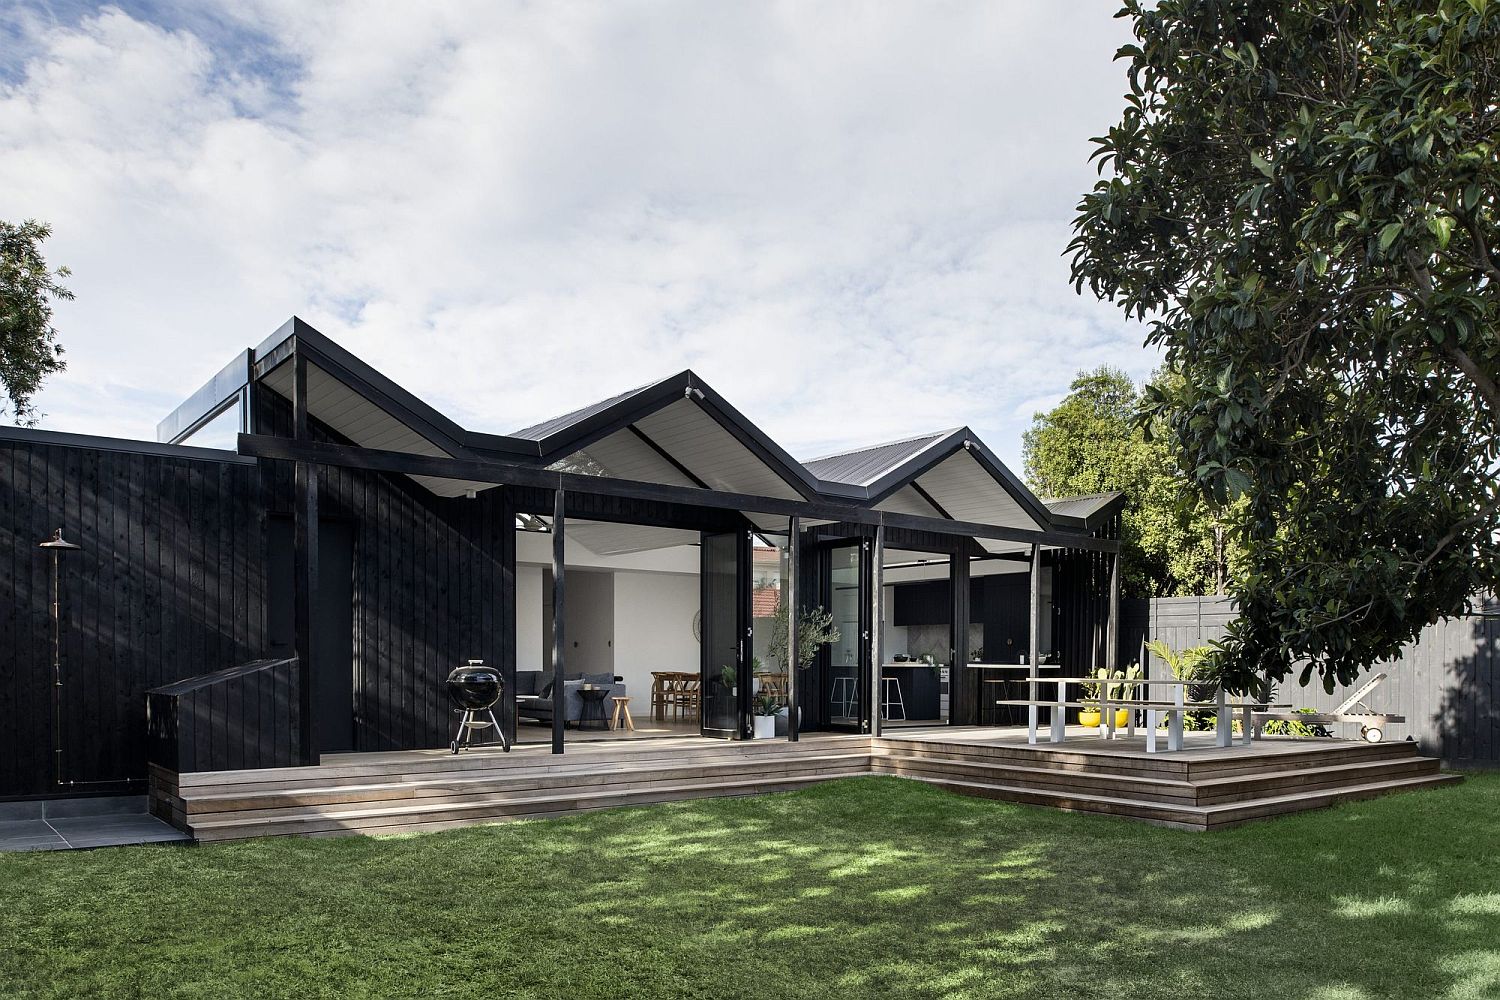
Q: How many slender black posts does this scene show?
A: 6